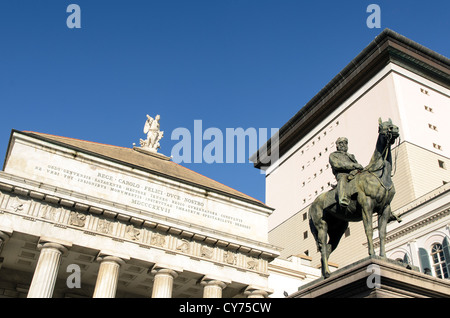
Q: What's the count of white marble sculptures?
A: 1